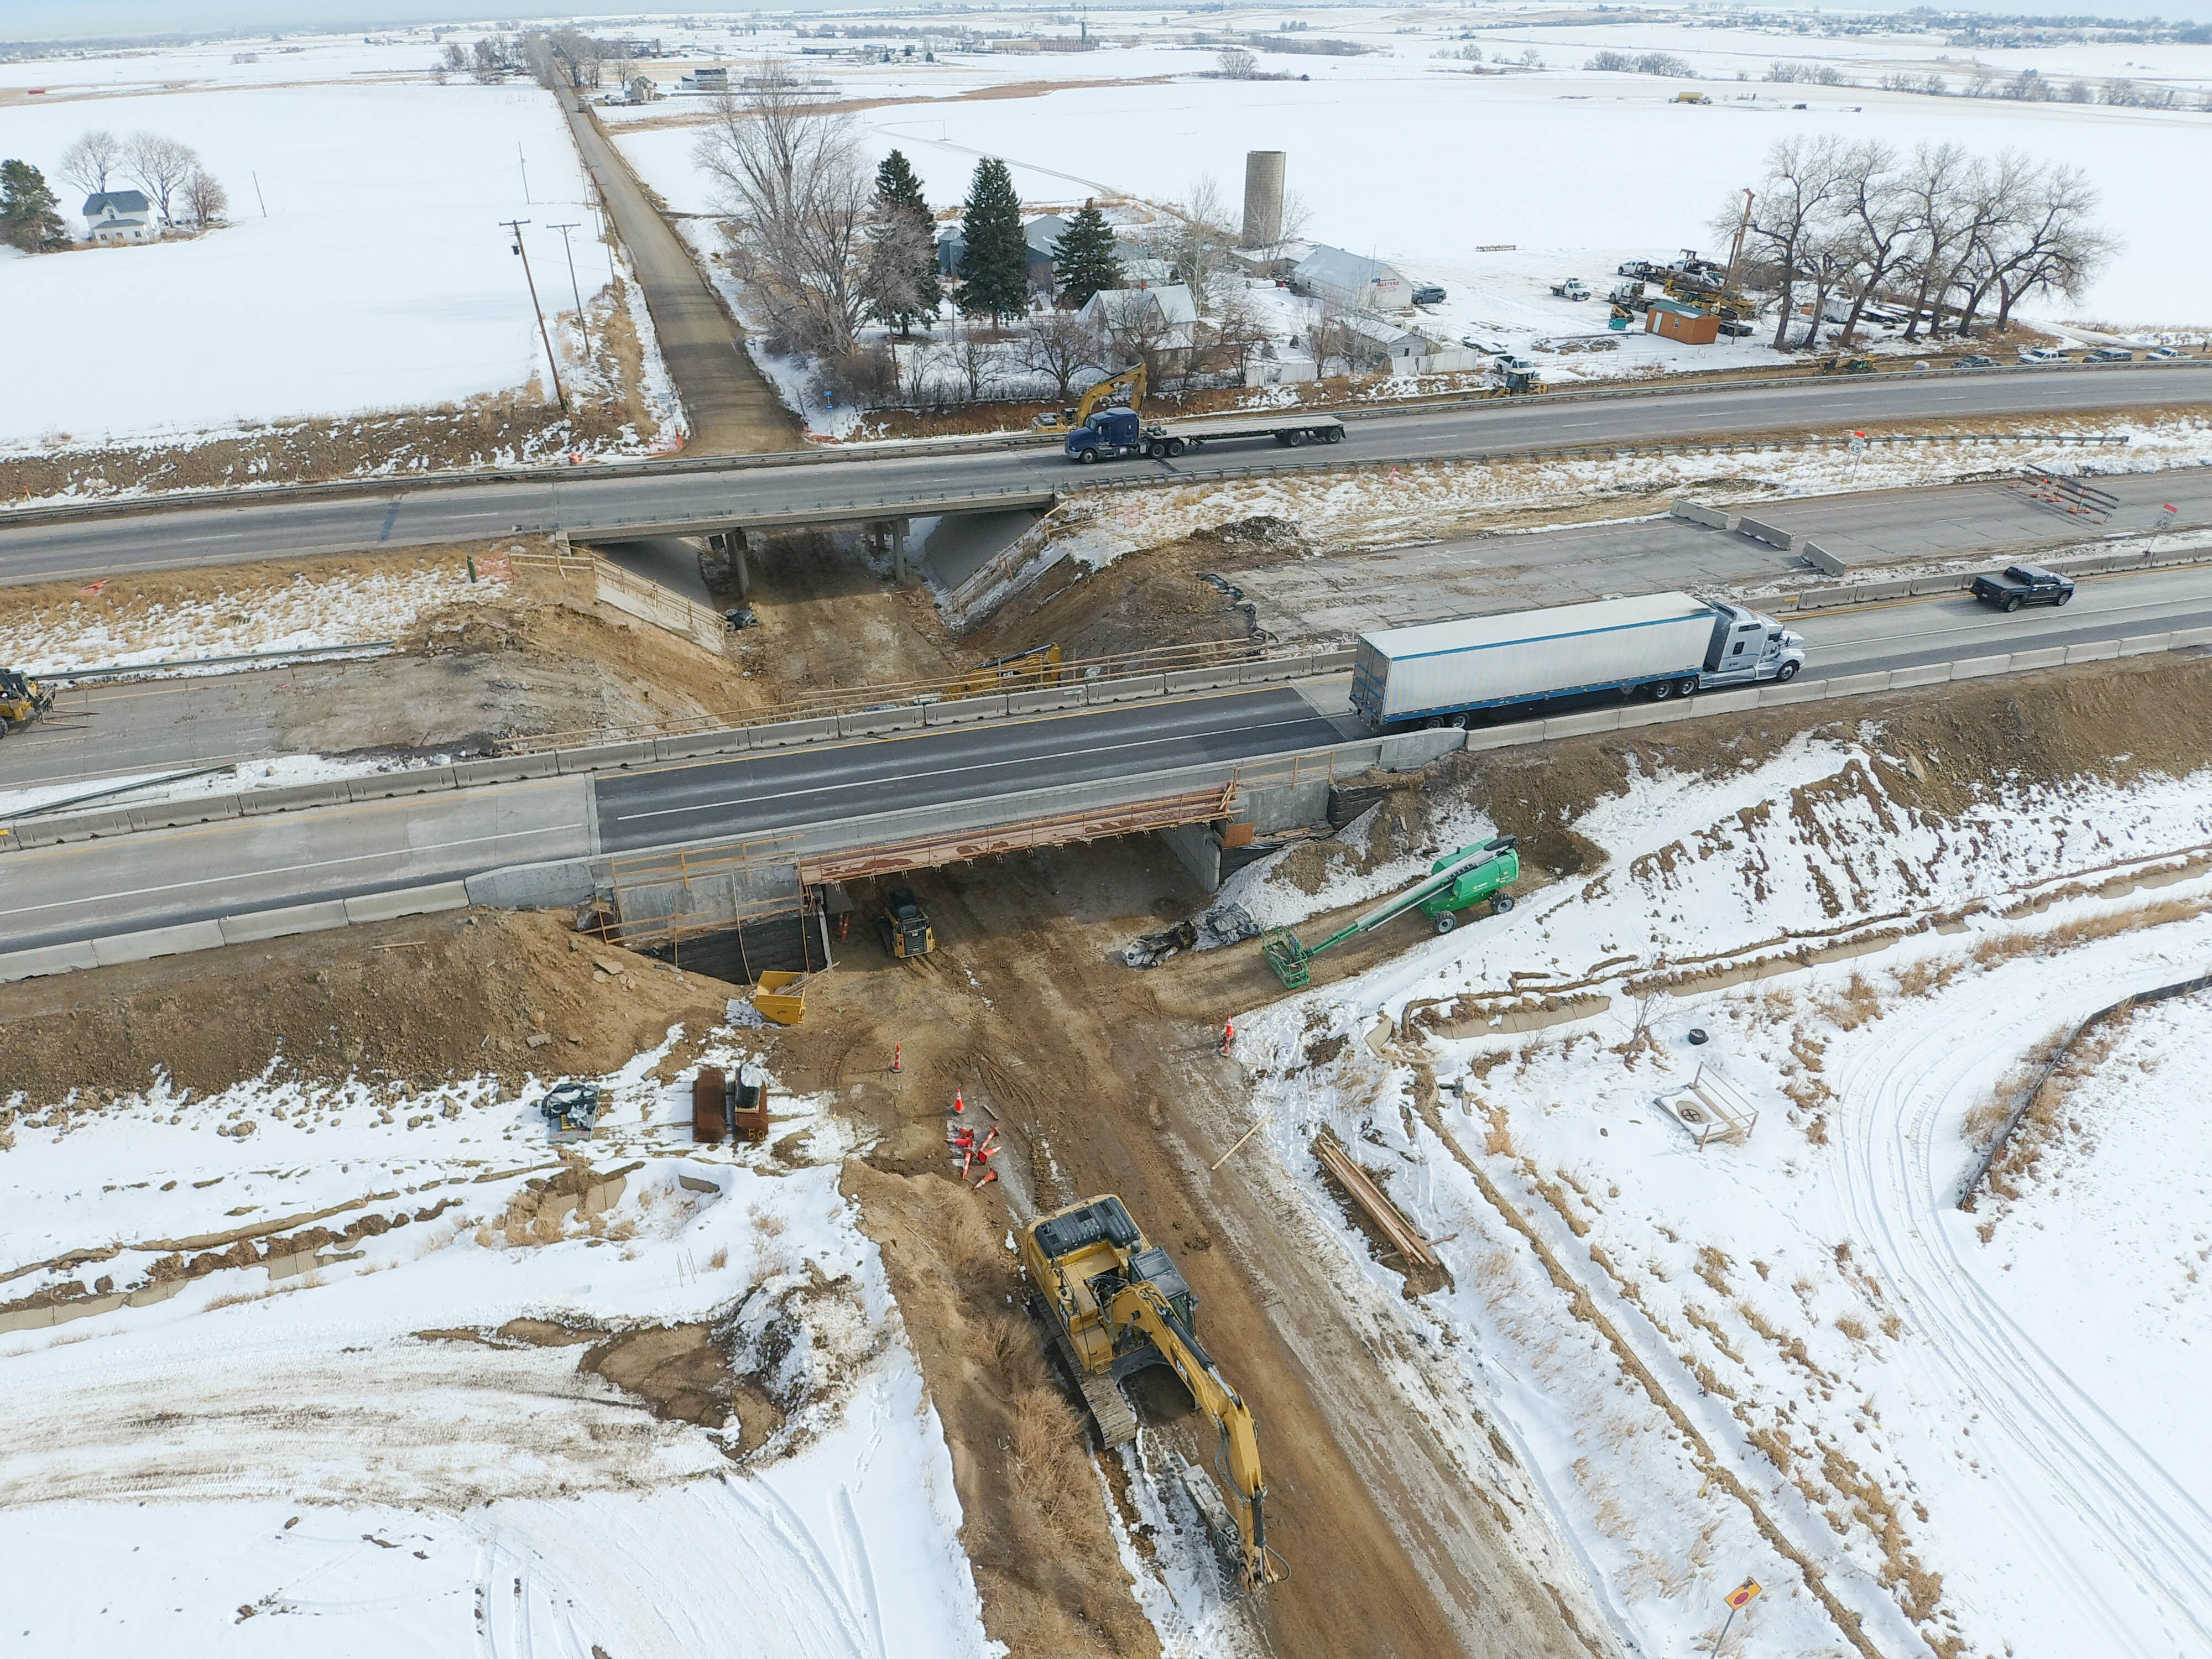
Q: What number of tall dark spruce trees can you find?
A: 3